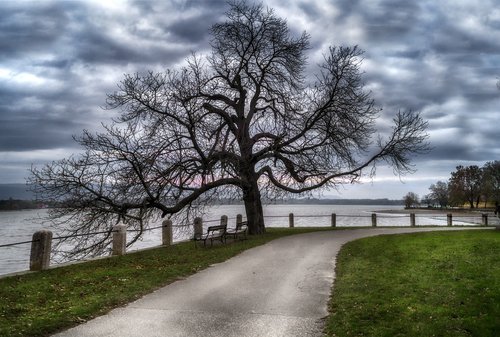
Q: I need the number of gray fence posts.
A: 12